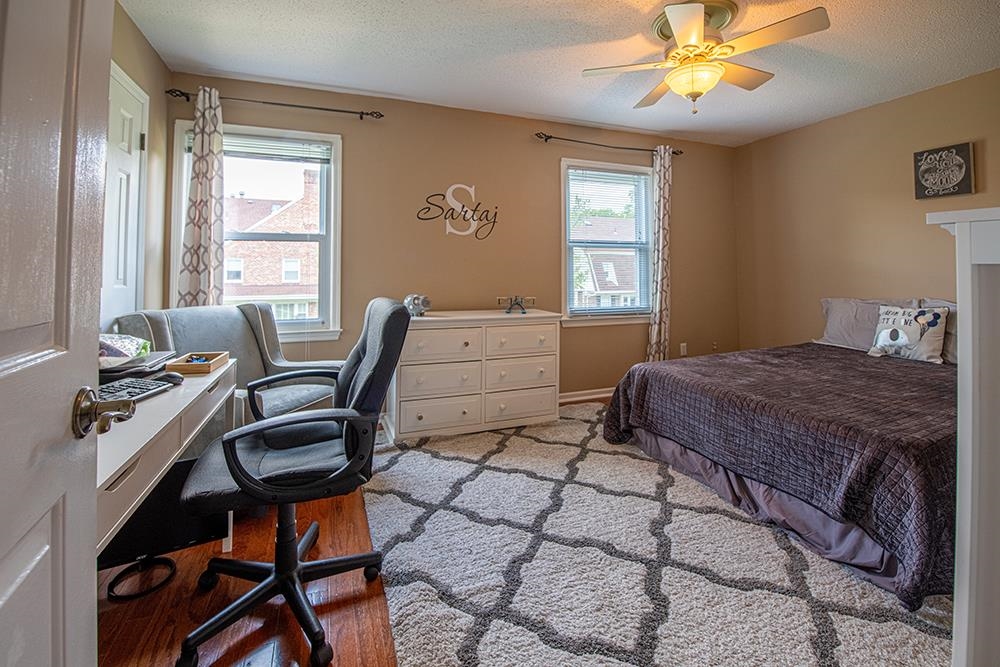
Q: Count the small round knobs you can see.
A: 11